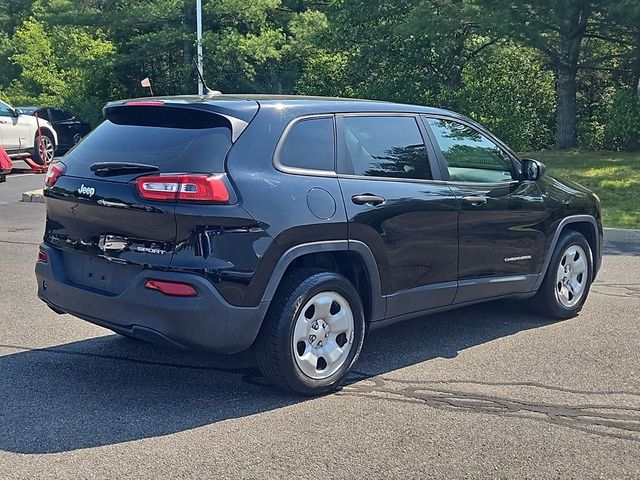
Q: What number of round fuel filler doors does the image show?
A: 1